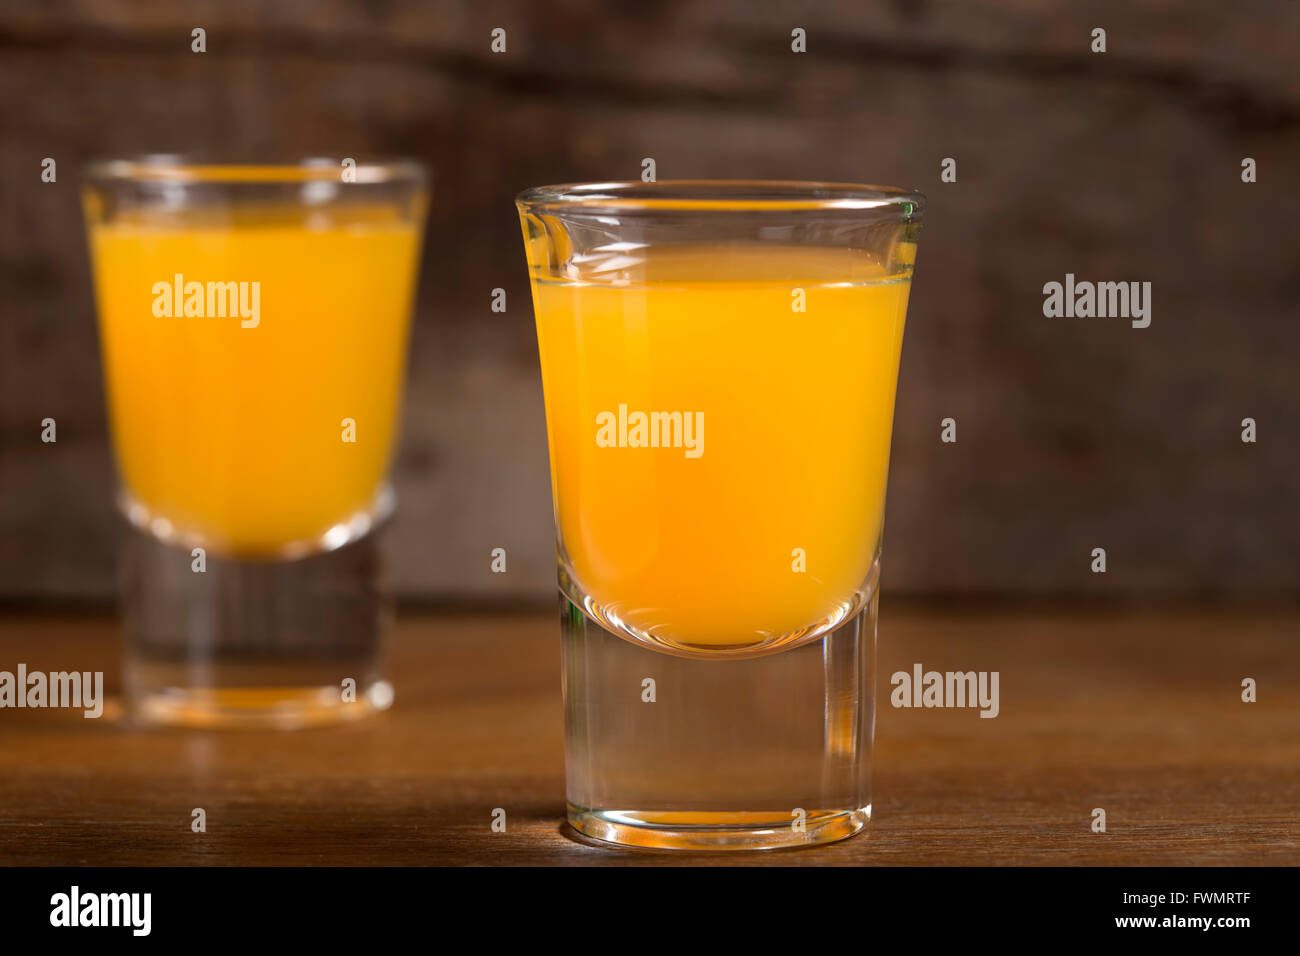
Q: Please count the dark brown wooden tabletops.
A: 1